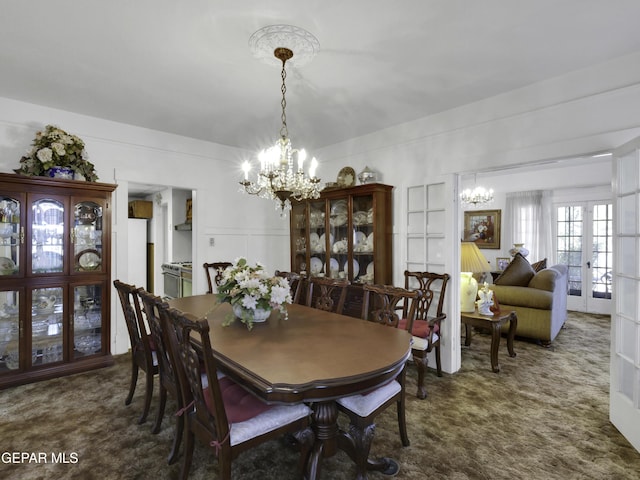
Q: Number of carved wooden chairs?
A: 8